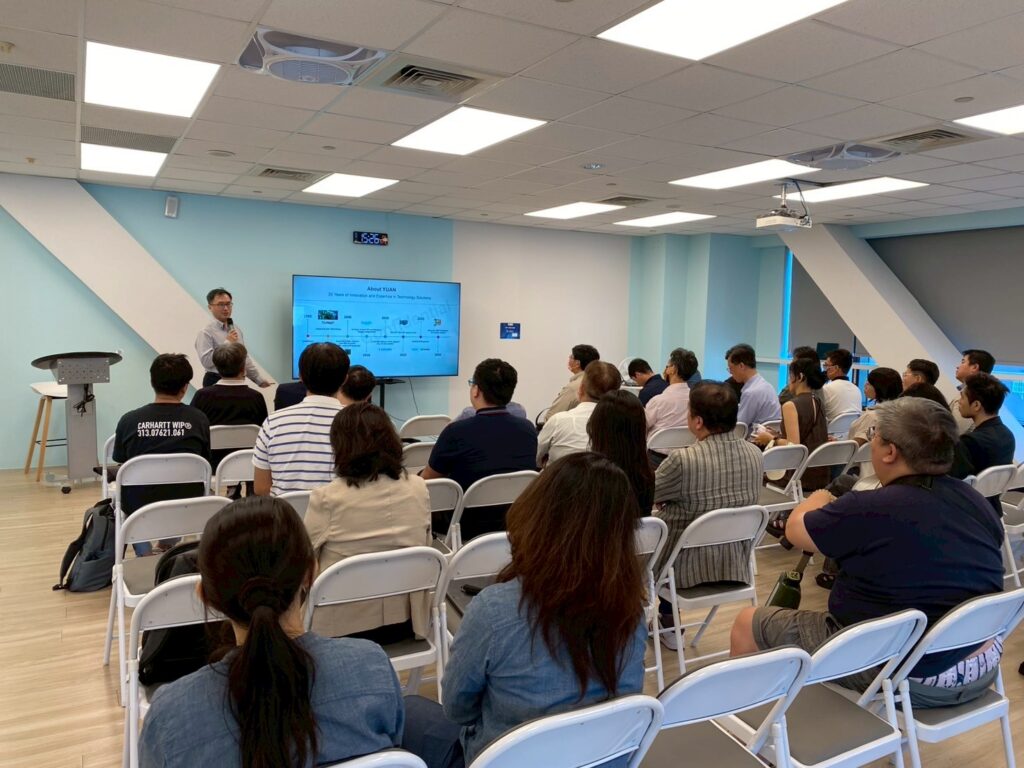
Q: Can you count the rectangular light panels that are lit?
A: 10